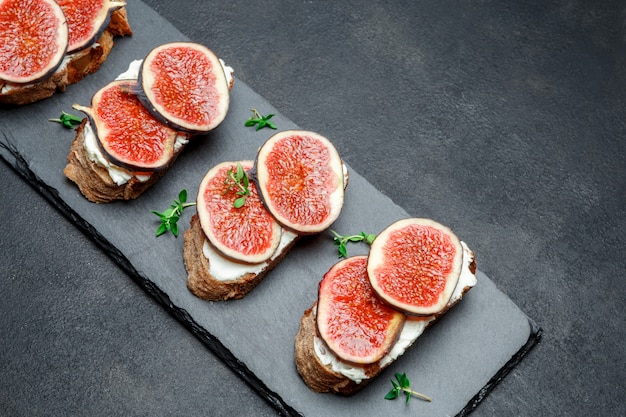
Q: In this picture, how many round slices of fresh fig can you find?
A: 8